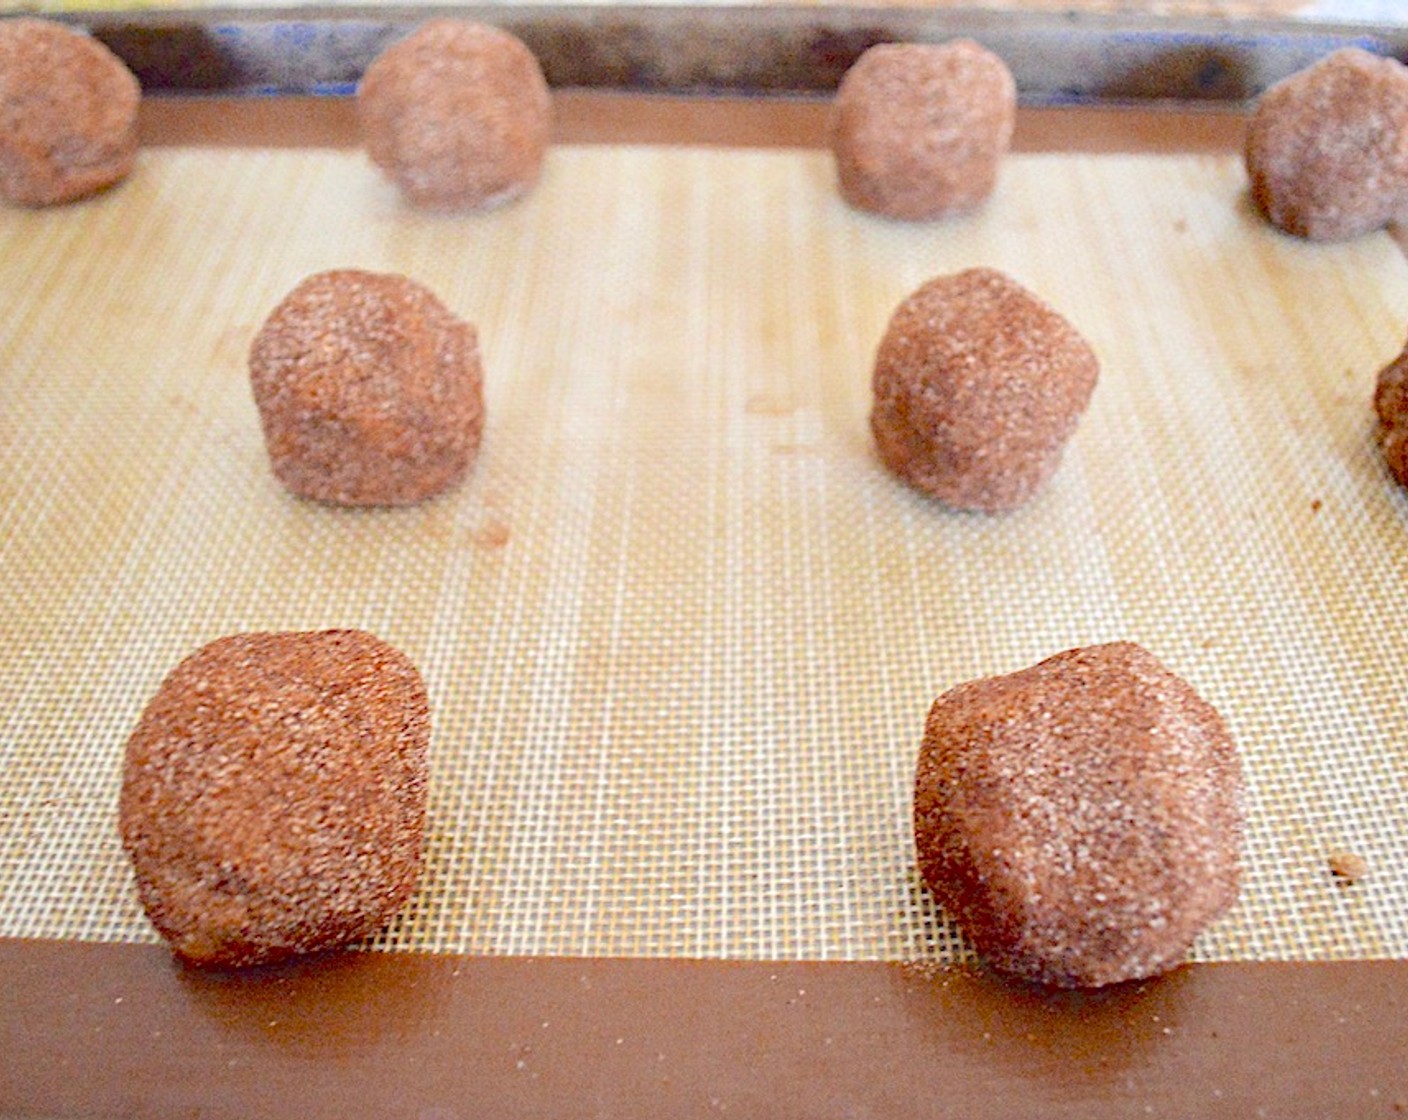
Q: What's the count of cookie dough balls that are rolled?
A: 9